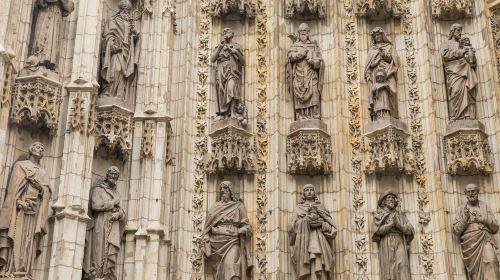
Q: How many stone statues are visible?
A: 12